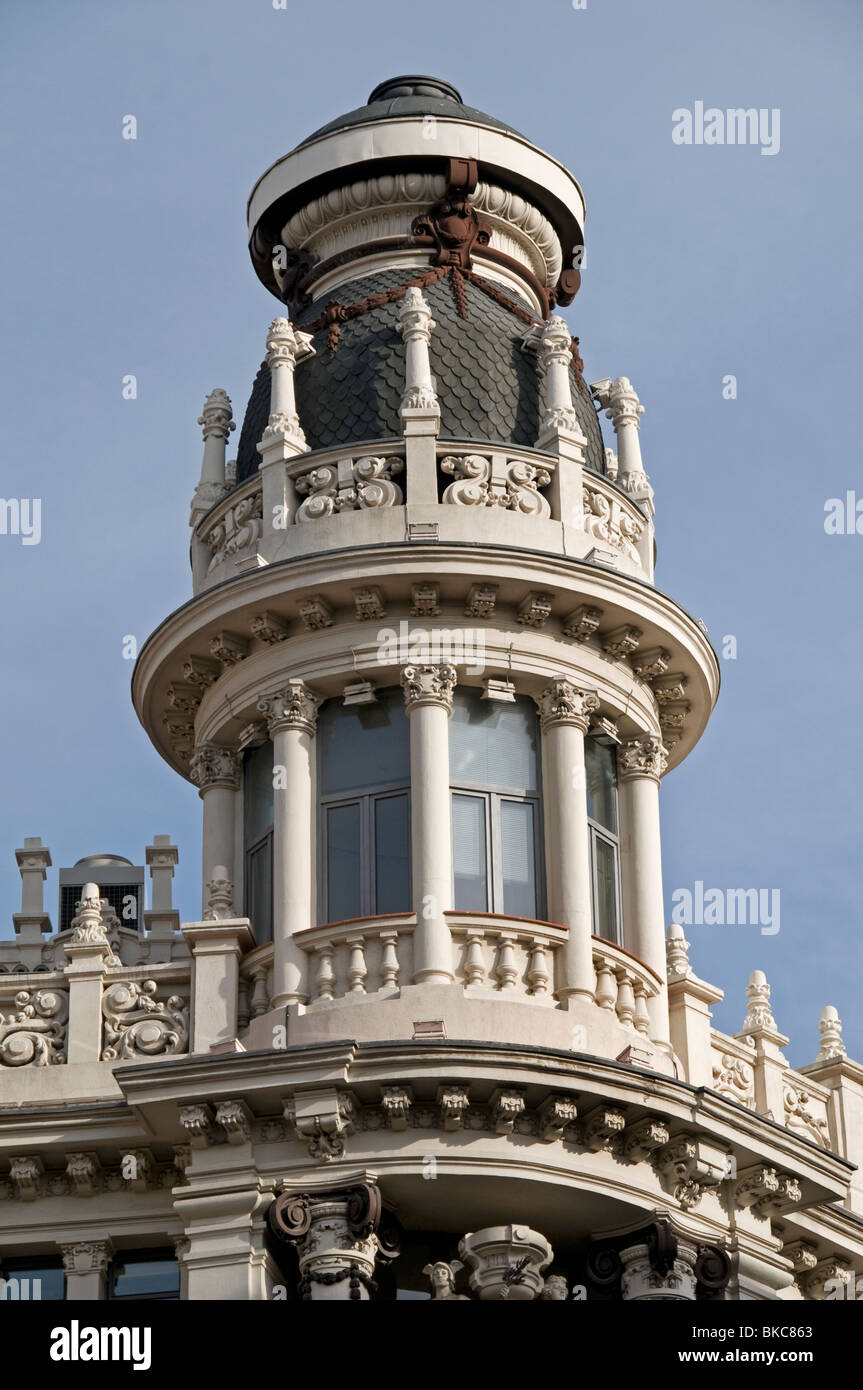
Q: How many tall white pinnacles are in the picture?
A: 5